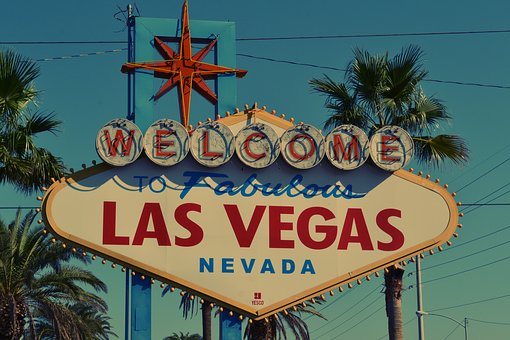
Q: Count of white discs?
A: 7